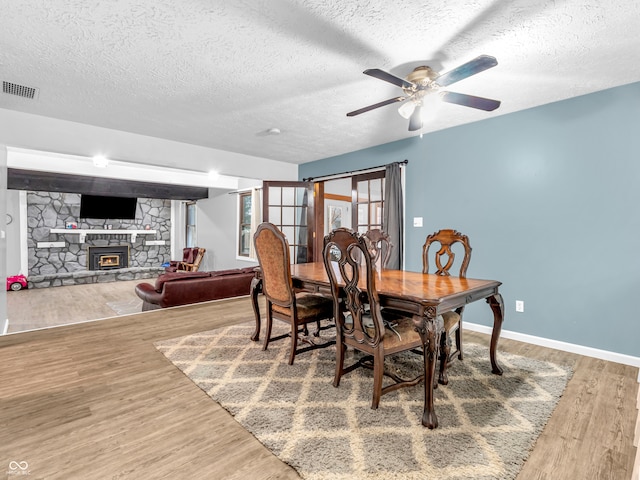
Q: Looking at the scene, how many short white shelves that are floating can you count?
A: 2